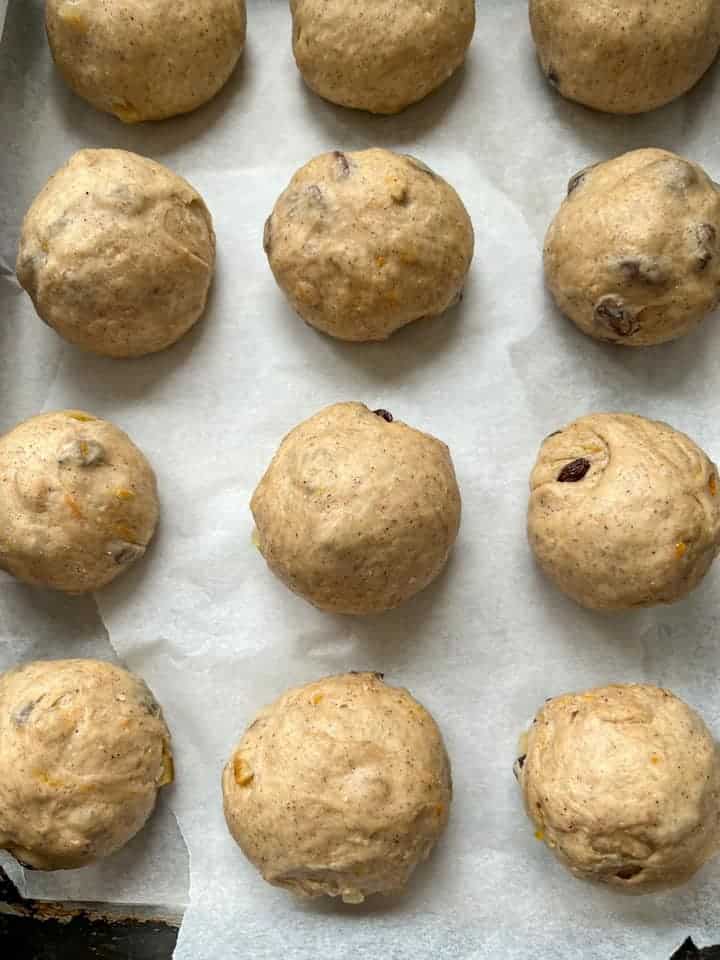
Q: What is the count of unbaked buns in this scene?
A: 12